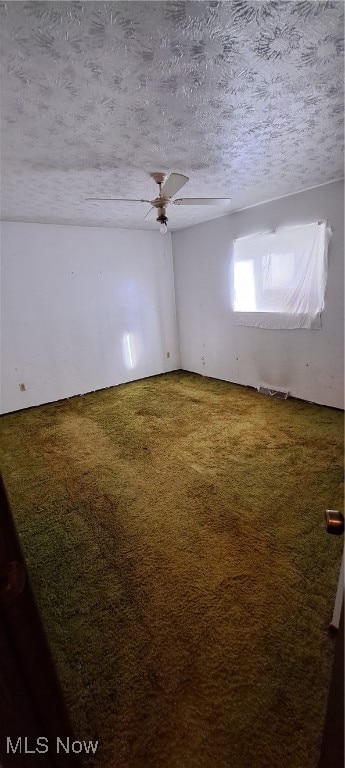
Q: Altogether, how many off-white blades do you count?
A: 4